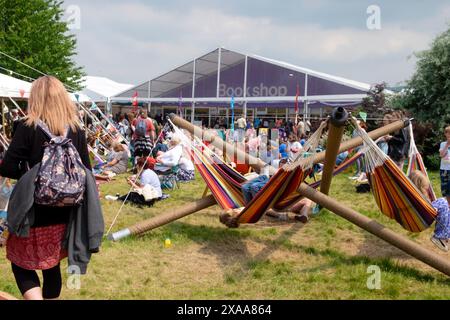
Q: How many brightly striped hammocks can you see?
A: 3